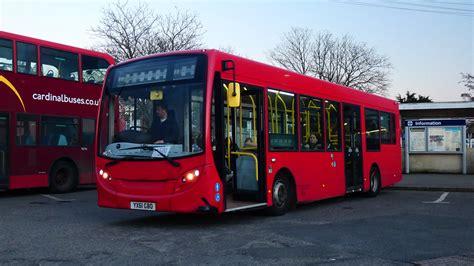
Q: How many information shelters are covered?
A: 1